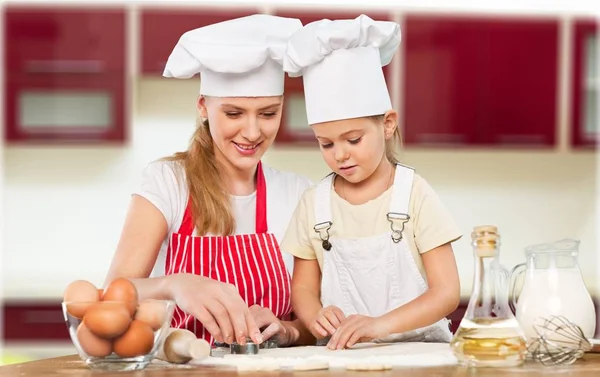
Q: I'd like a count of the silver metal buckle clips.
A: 2